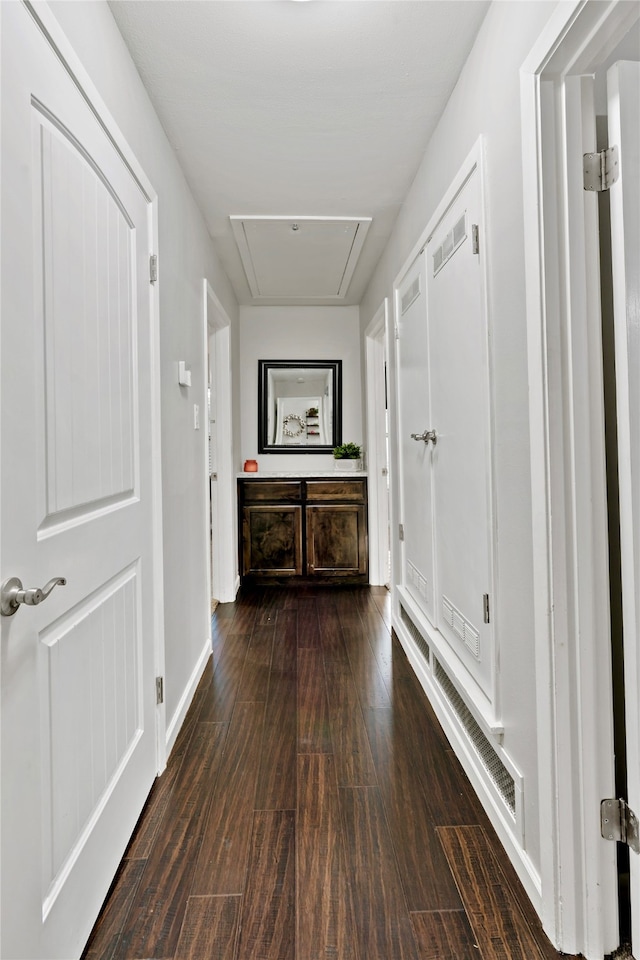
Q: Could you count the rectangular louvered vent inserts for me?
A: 4